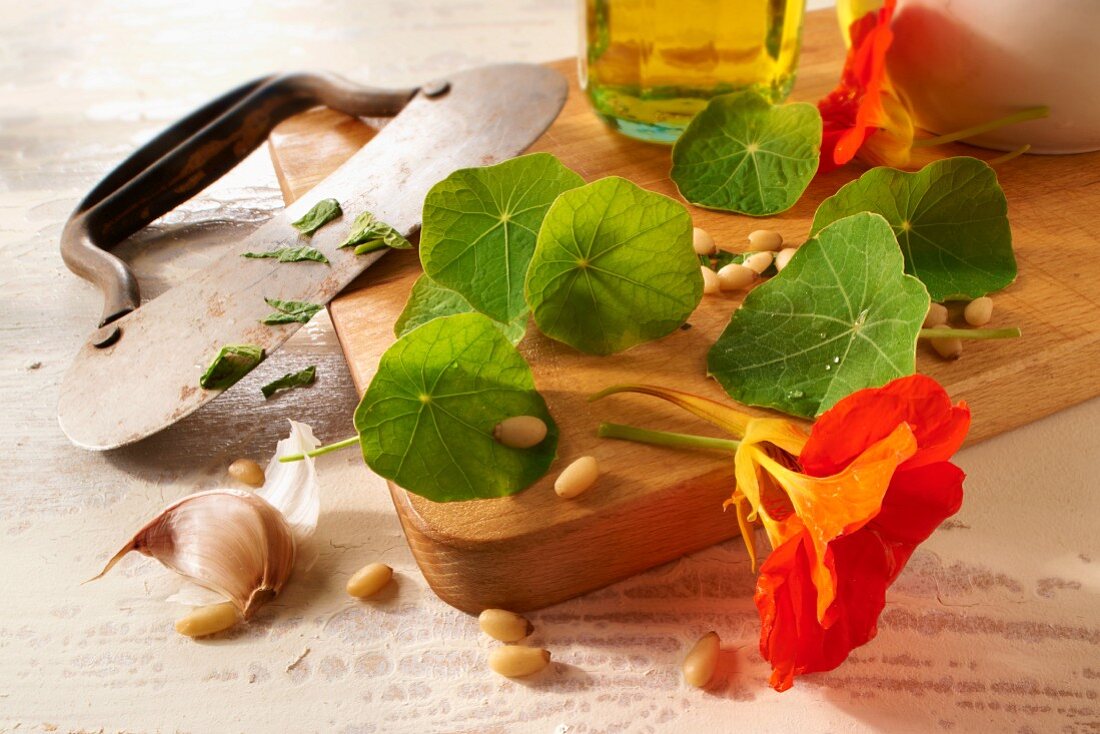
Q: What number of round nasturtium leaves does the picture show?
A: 7